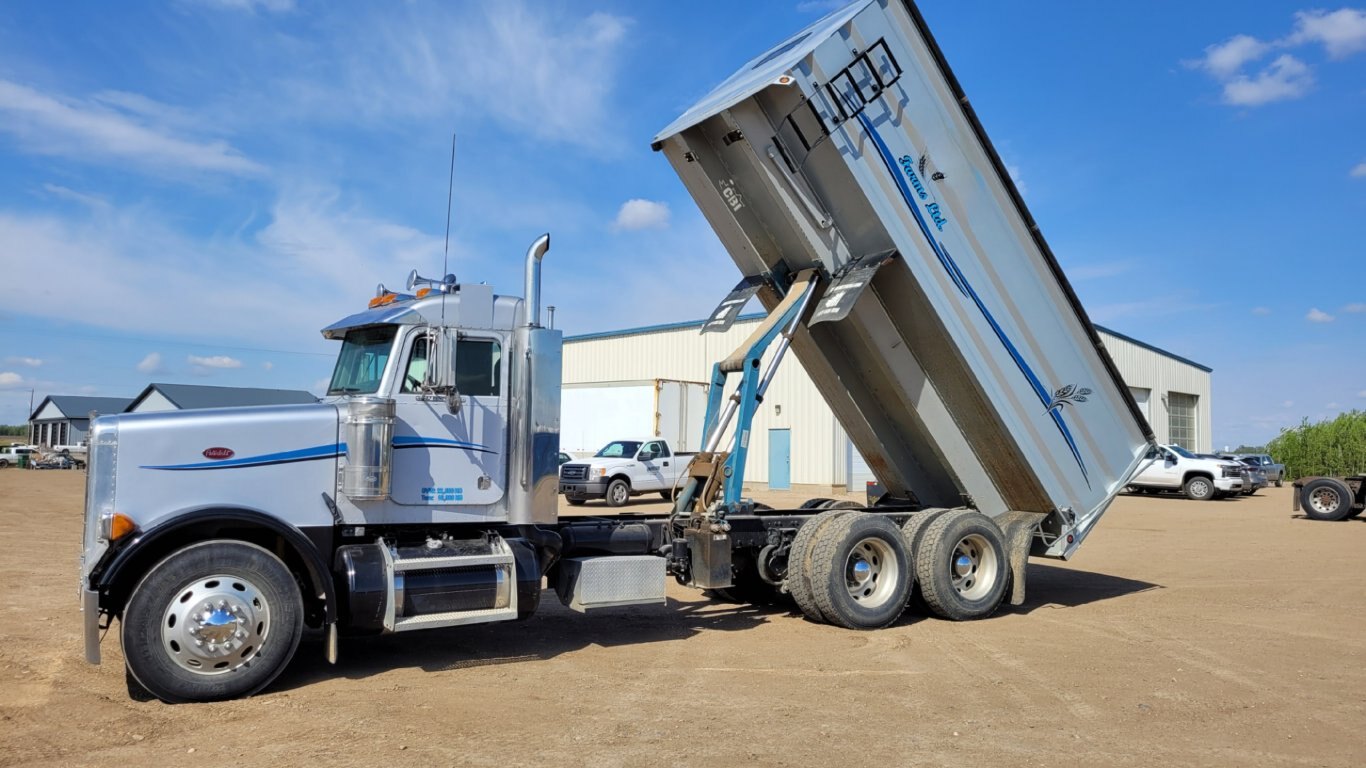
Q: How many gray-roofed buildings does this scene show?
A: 2